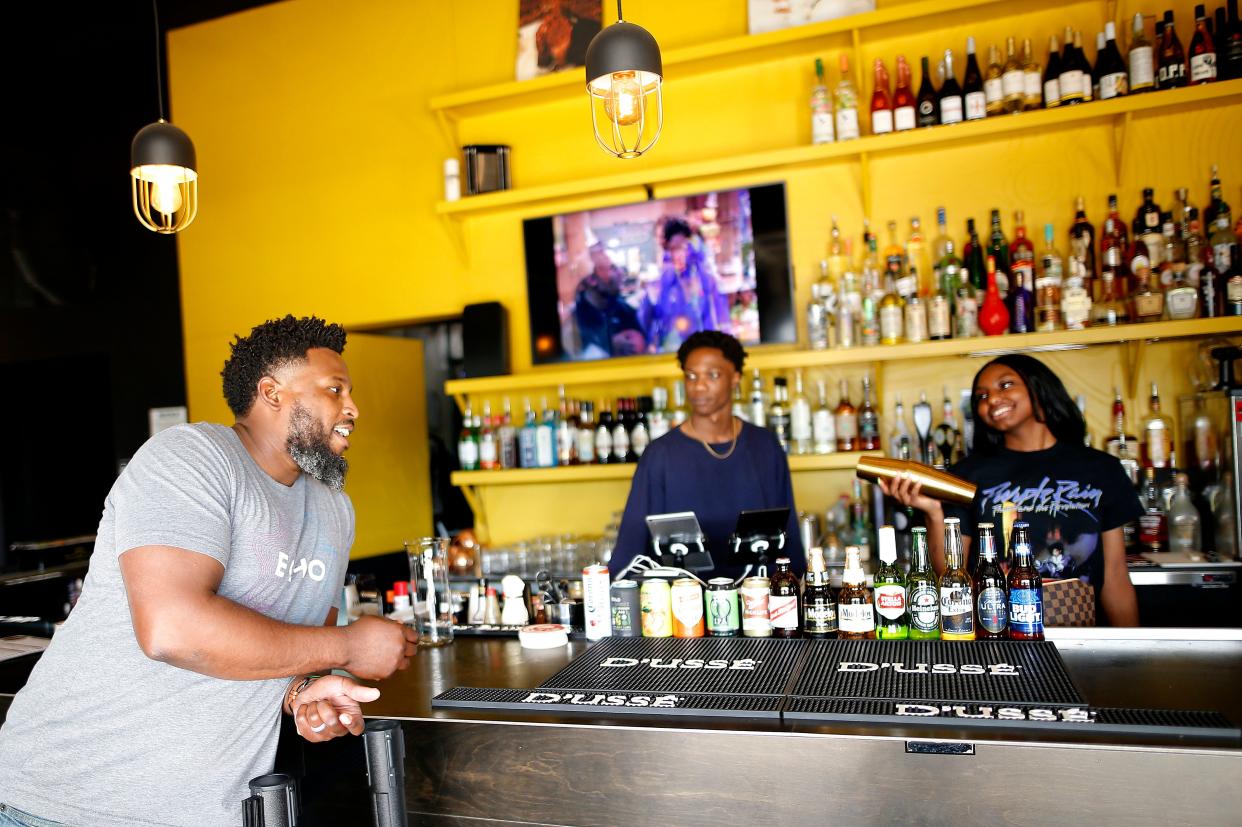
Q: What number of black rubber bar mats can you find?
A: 4